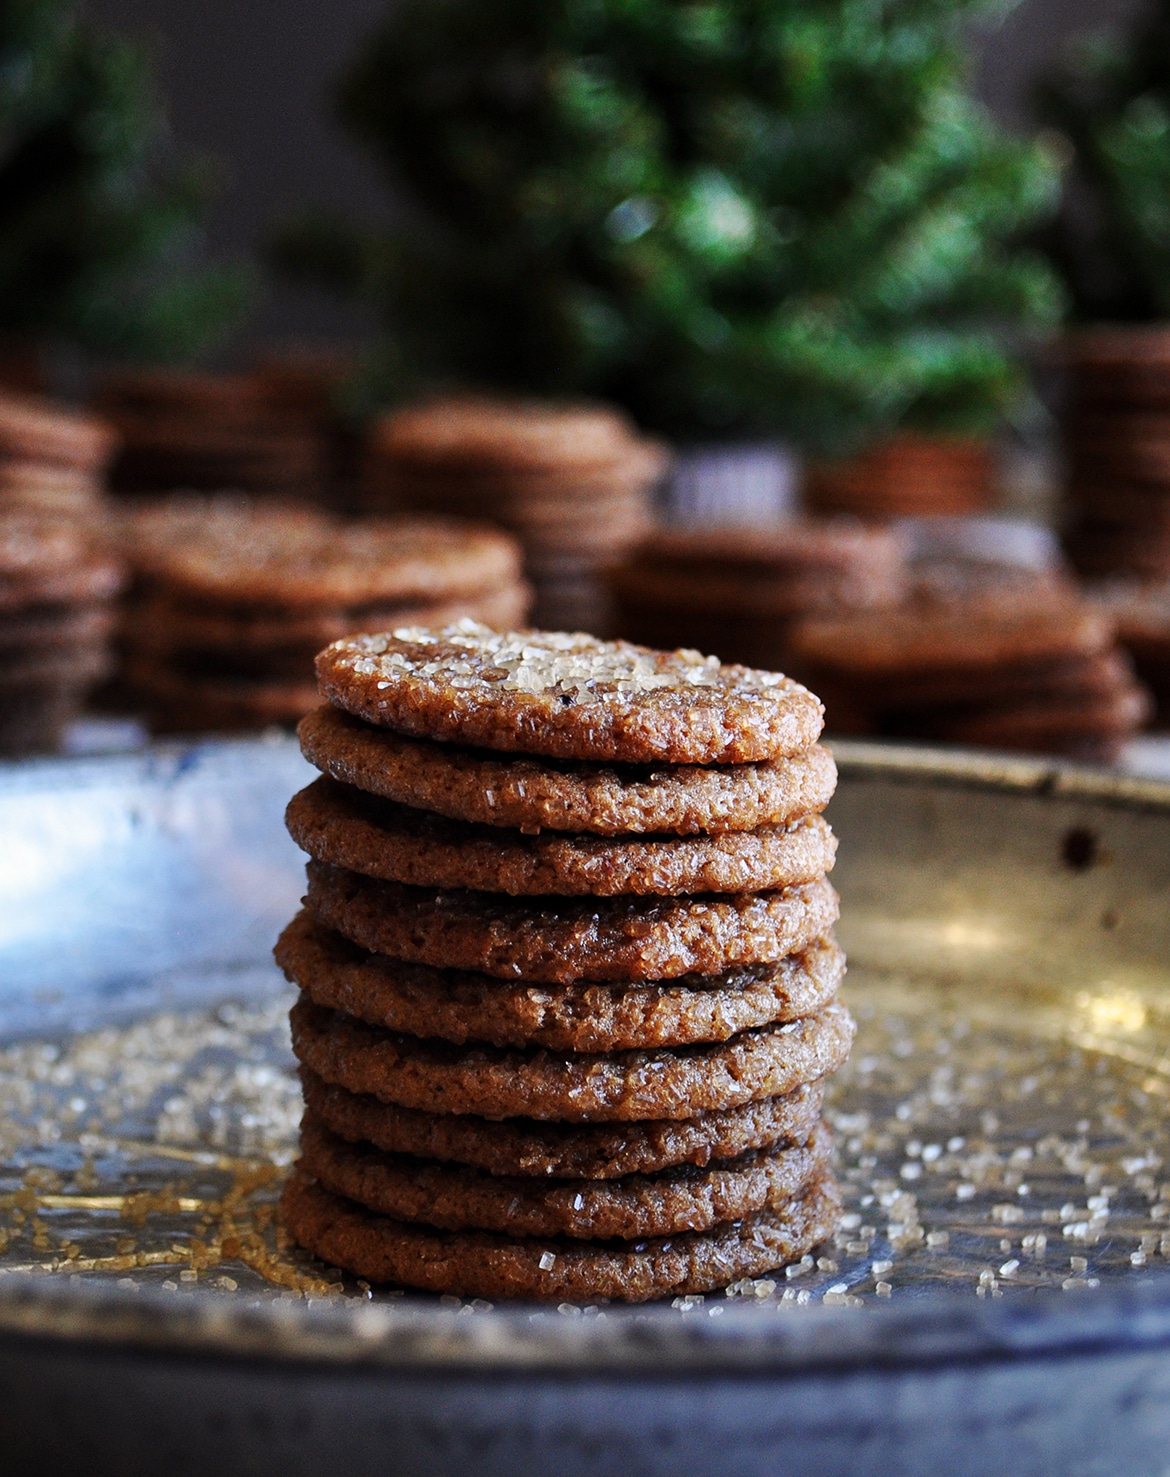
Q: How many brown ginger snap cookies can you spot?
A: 9